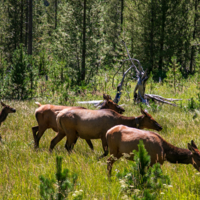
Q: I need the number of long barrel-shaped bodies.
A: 3